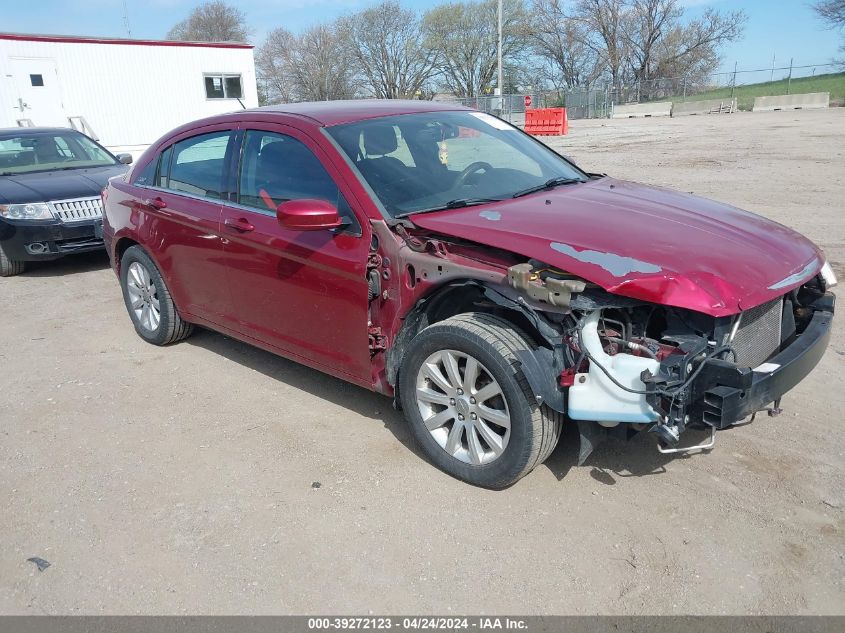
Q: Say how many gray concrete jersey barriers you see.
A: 3